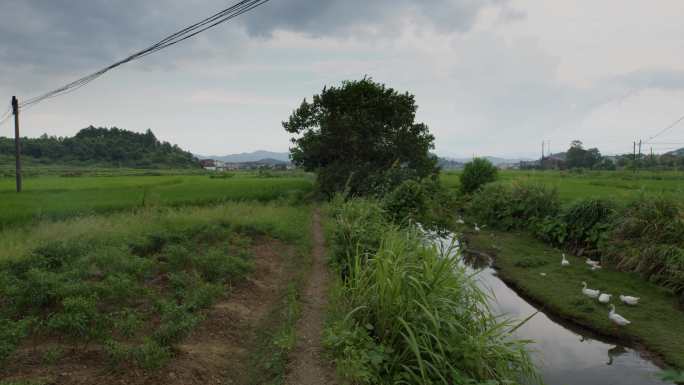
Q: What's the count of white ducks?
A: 9